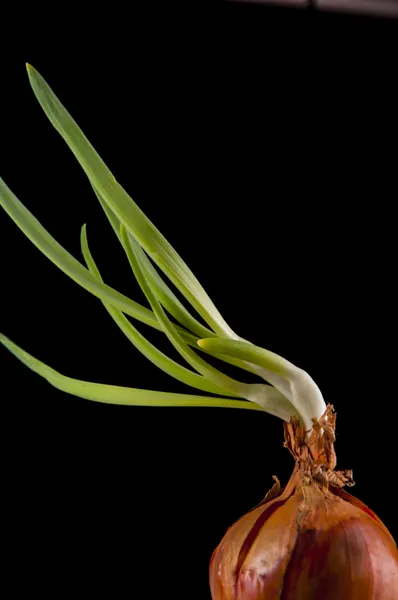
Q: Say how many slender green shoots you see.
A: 7